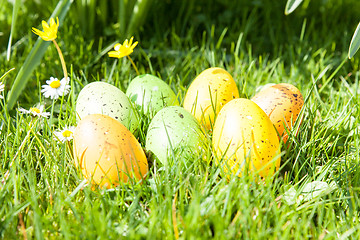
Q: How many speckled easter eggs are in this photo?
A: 7